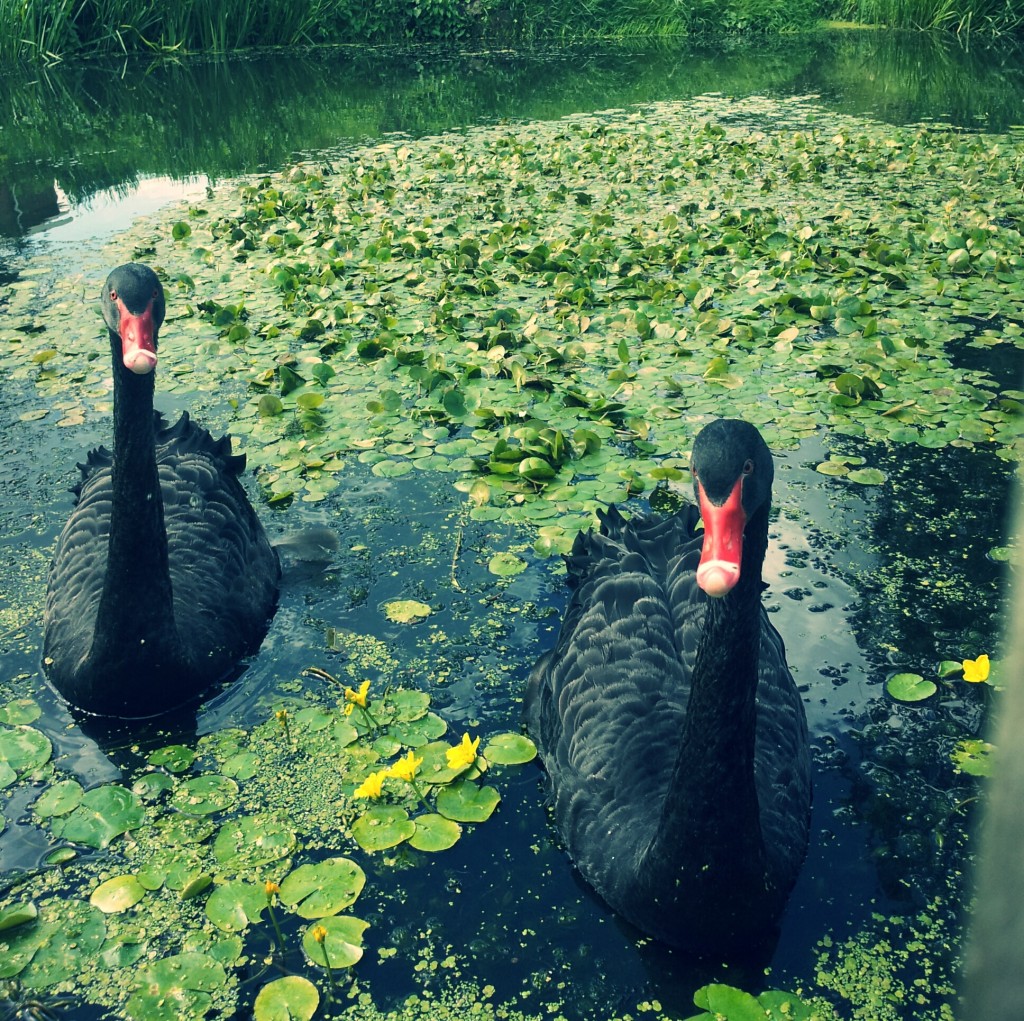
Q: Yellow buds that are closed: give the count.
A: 3